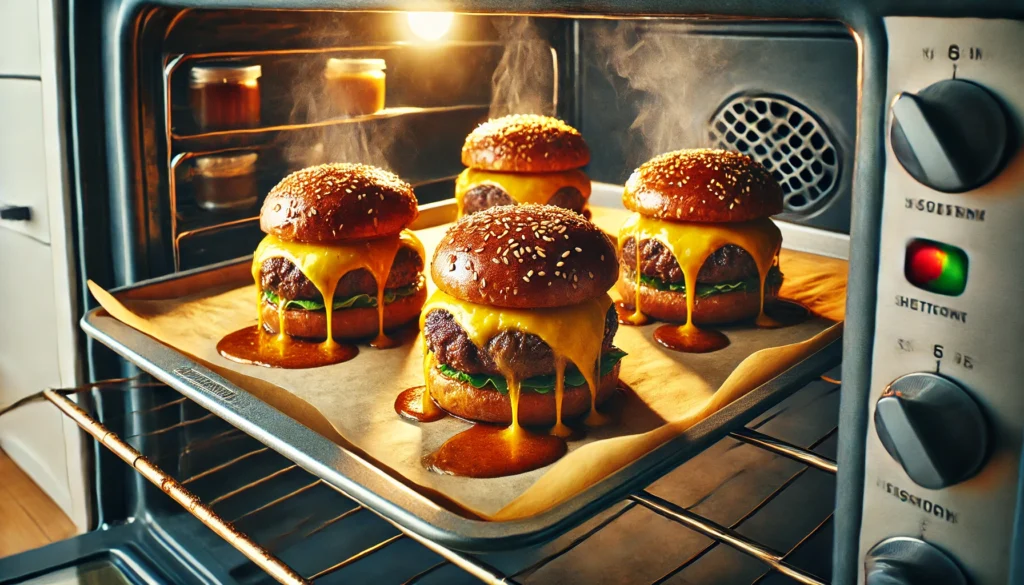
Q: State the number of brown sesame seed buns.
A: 4